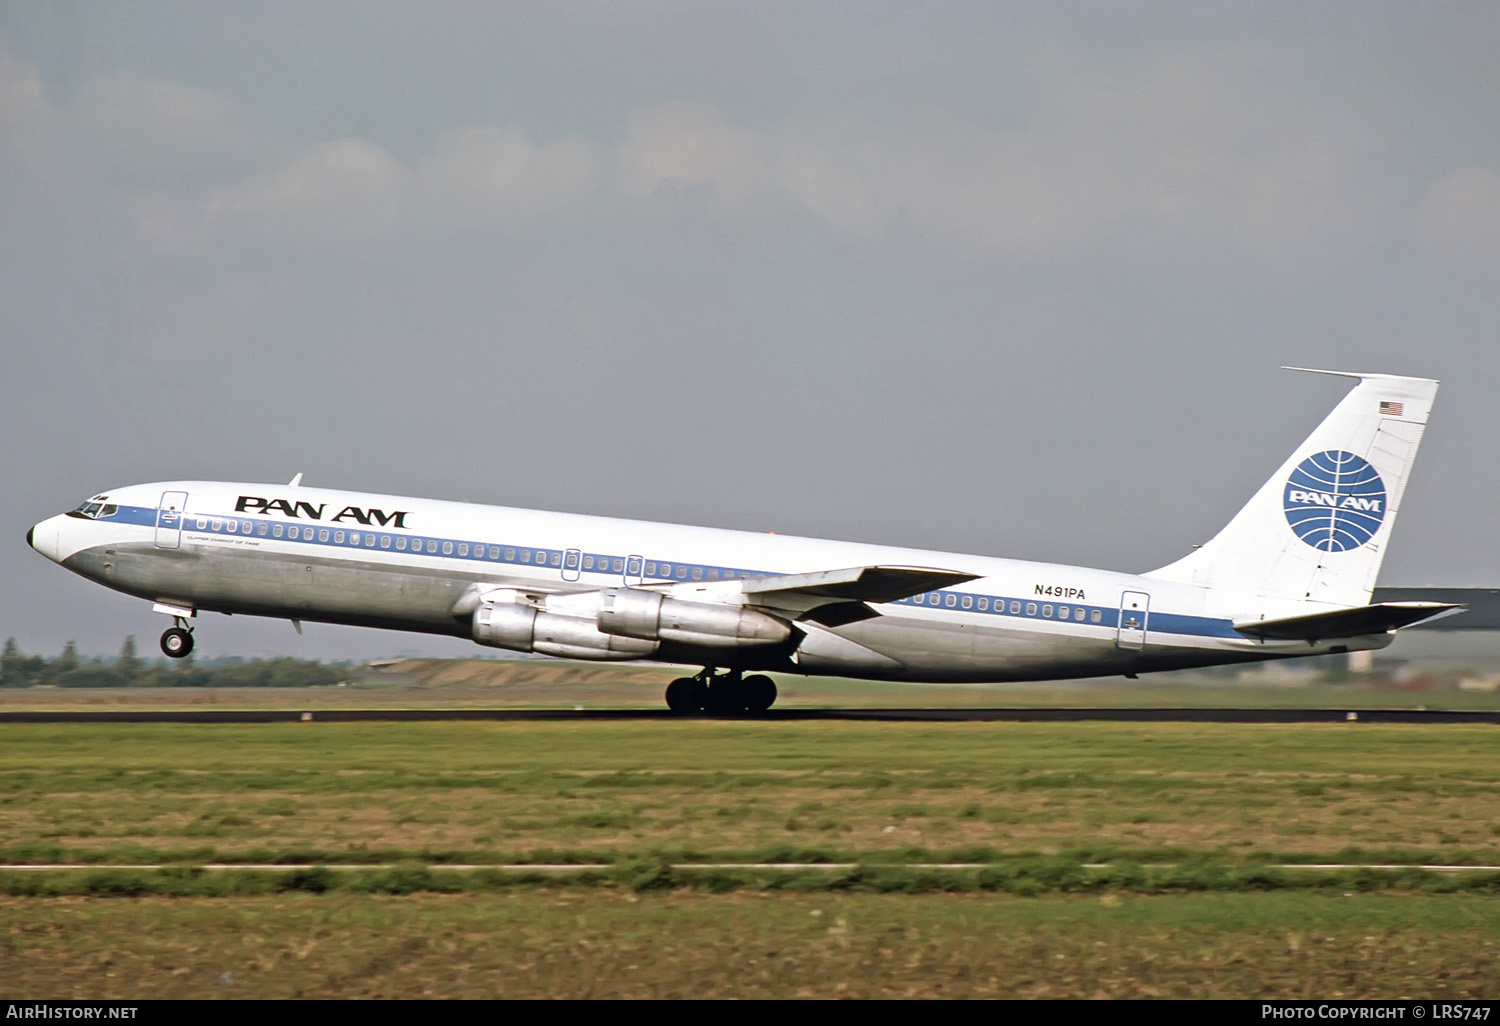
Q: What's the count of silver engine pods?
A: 2